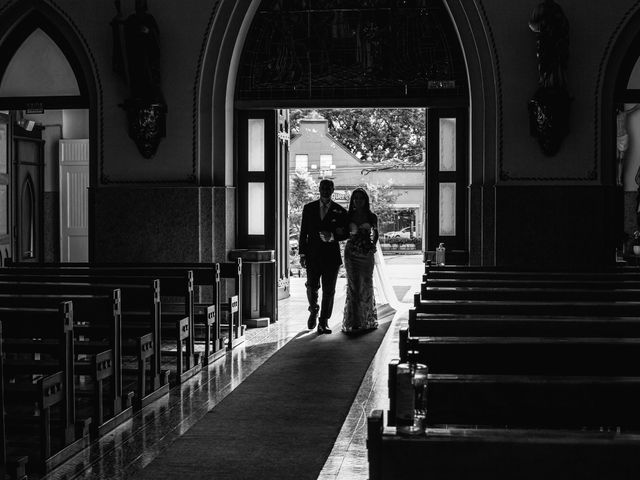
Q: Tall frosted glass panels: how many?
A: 4